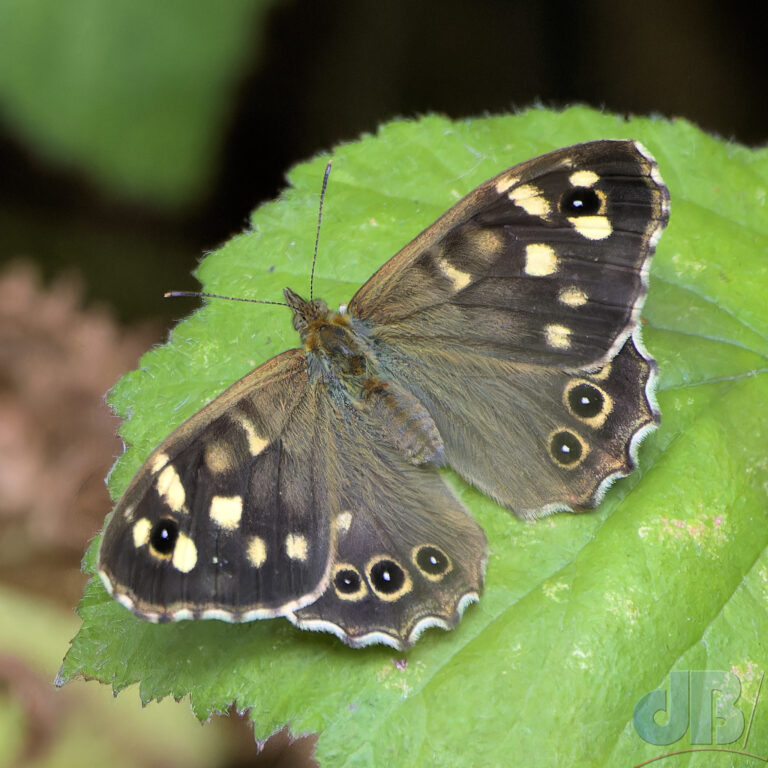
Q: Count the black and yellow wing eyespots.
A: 7